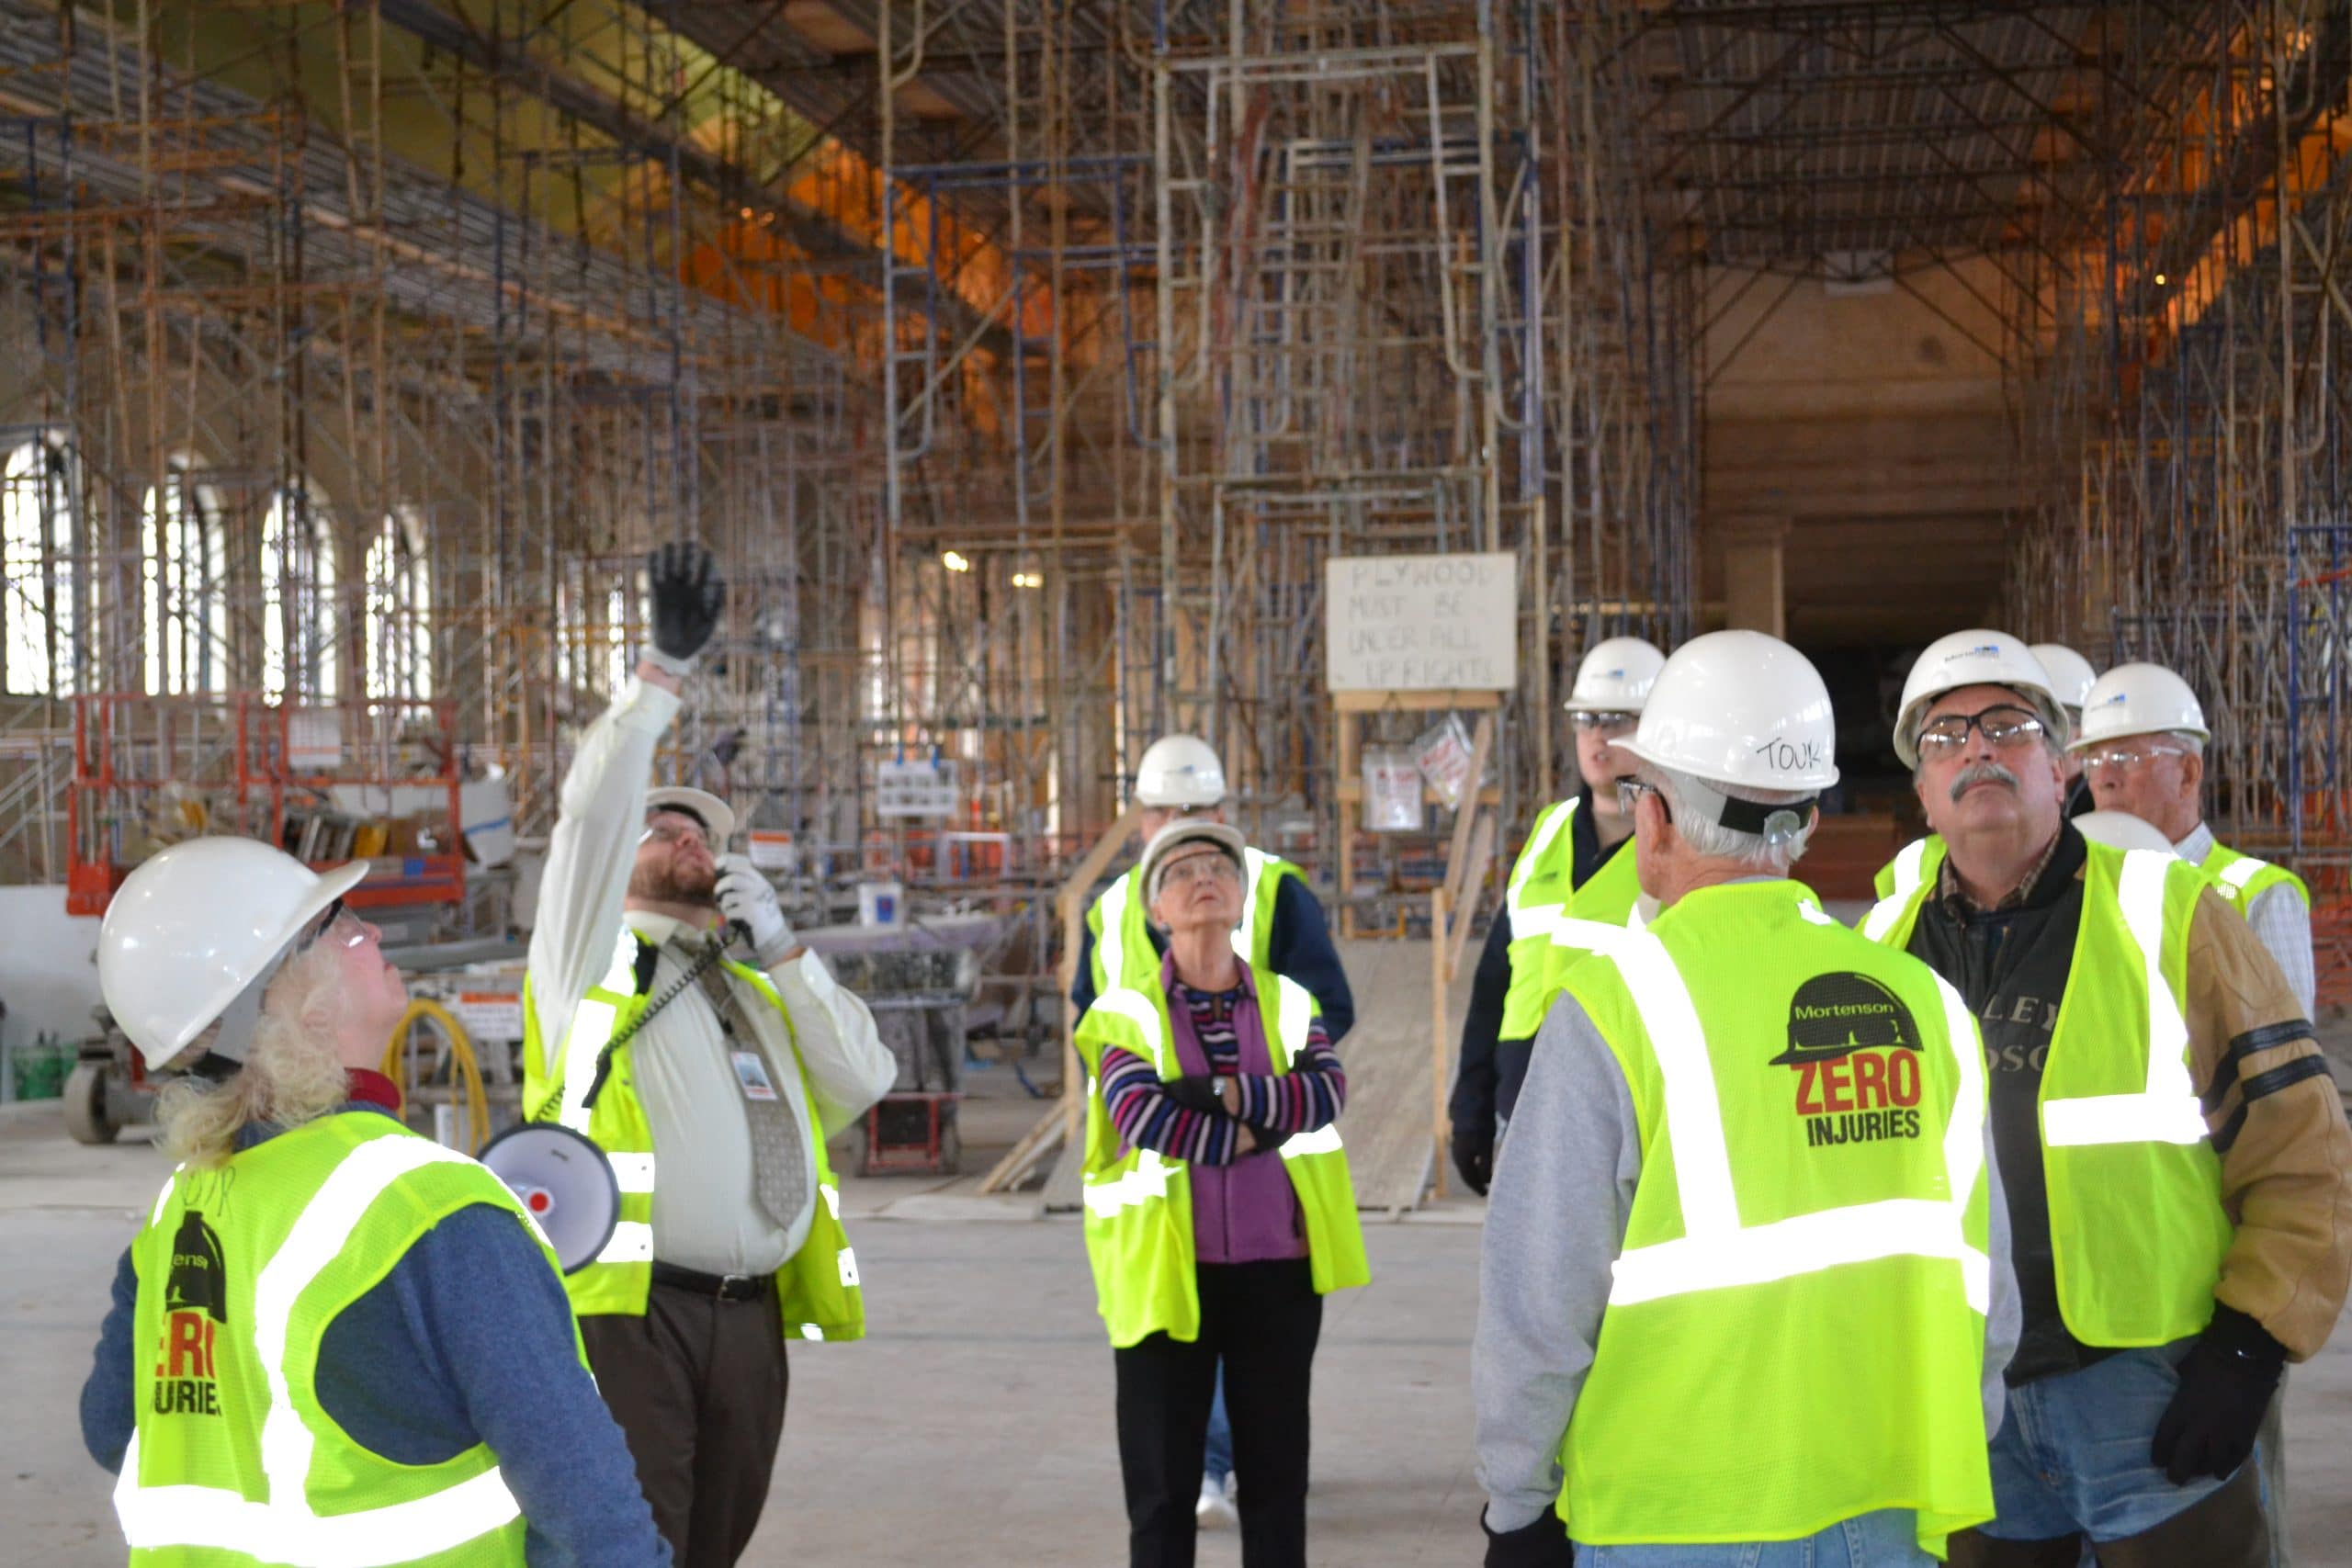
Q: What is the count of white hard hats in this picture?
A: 10